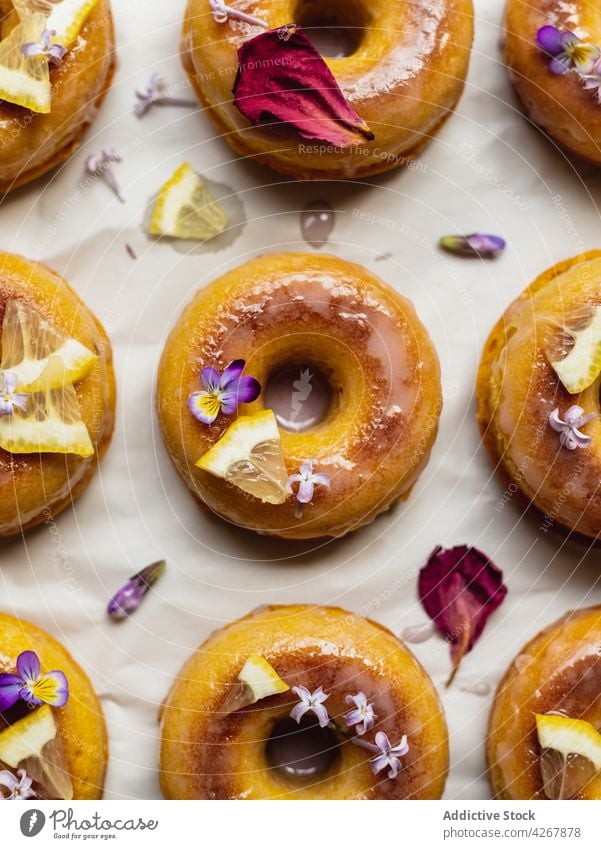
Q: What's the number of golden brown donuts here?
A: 9